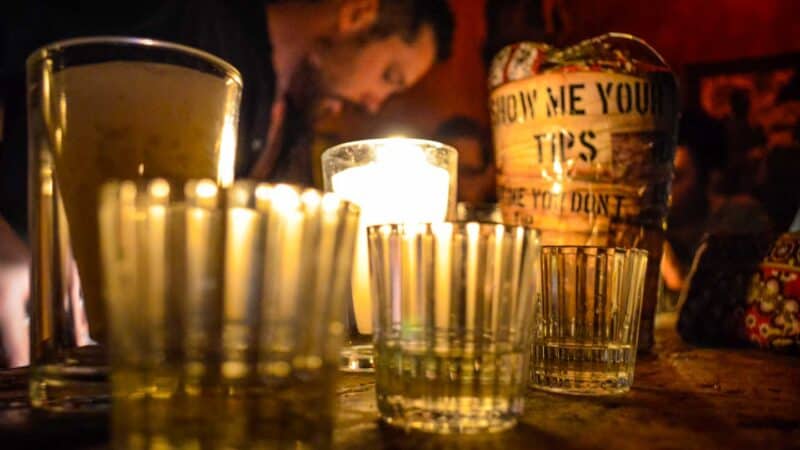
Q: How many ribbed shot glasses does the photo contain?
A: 3